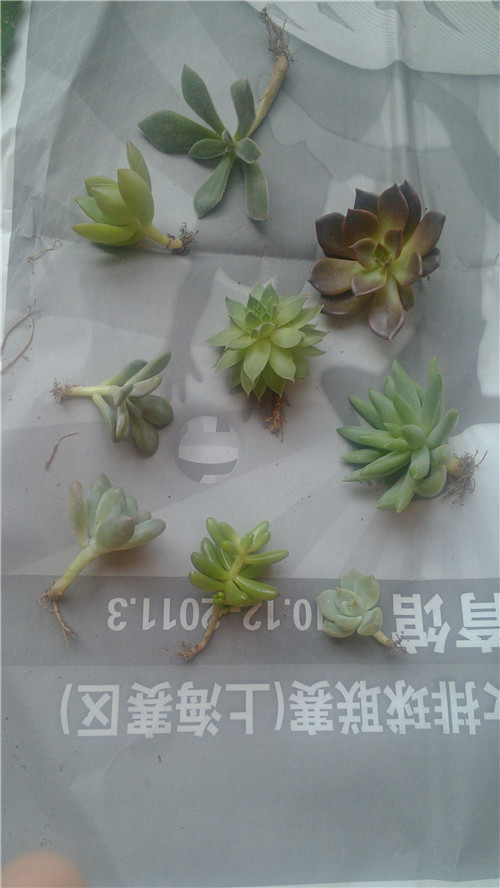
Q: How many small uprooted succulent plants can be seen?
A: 9